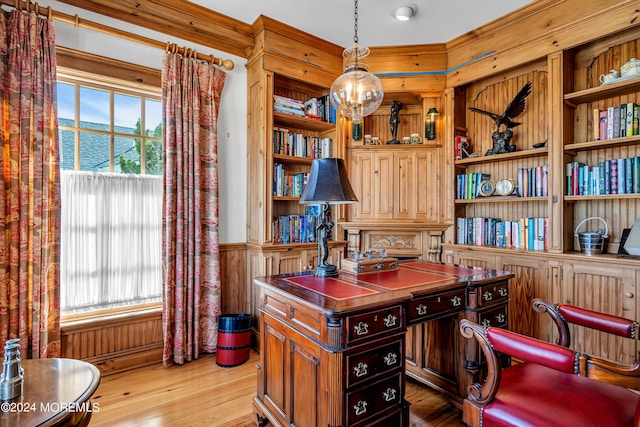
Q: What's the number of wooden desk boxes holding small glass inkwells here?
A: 1